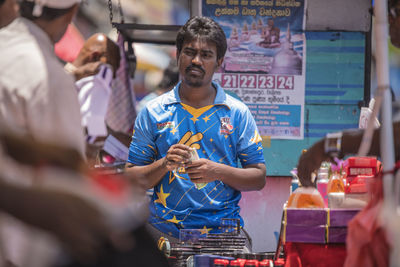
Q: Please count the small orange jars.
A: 2